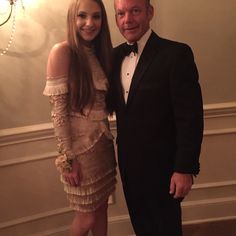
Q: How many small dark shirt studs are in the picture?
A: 2